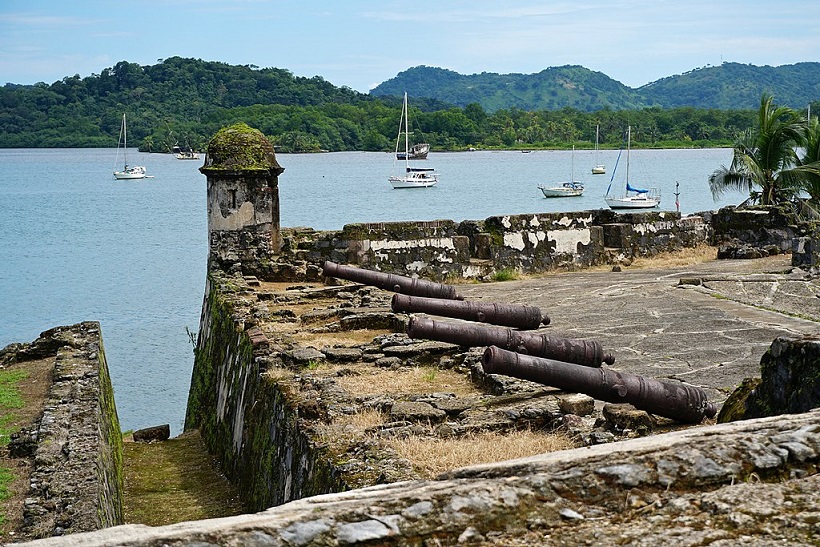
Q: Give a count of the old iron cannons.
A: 4